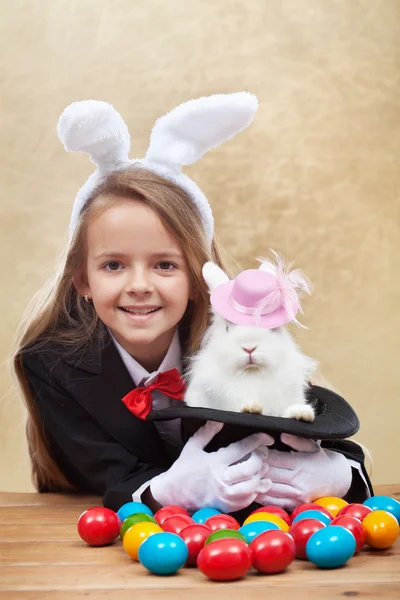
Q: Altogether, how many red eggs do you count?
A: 12